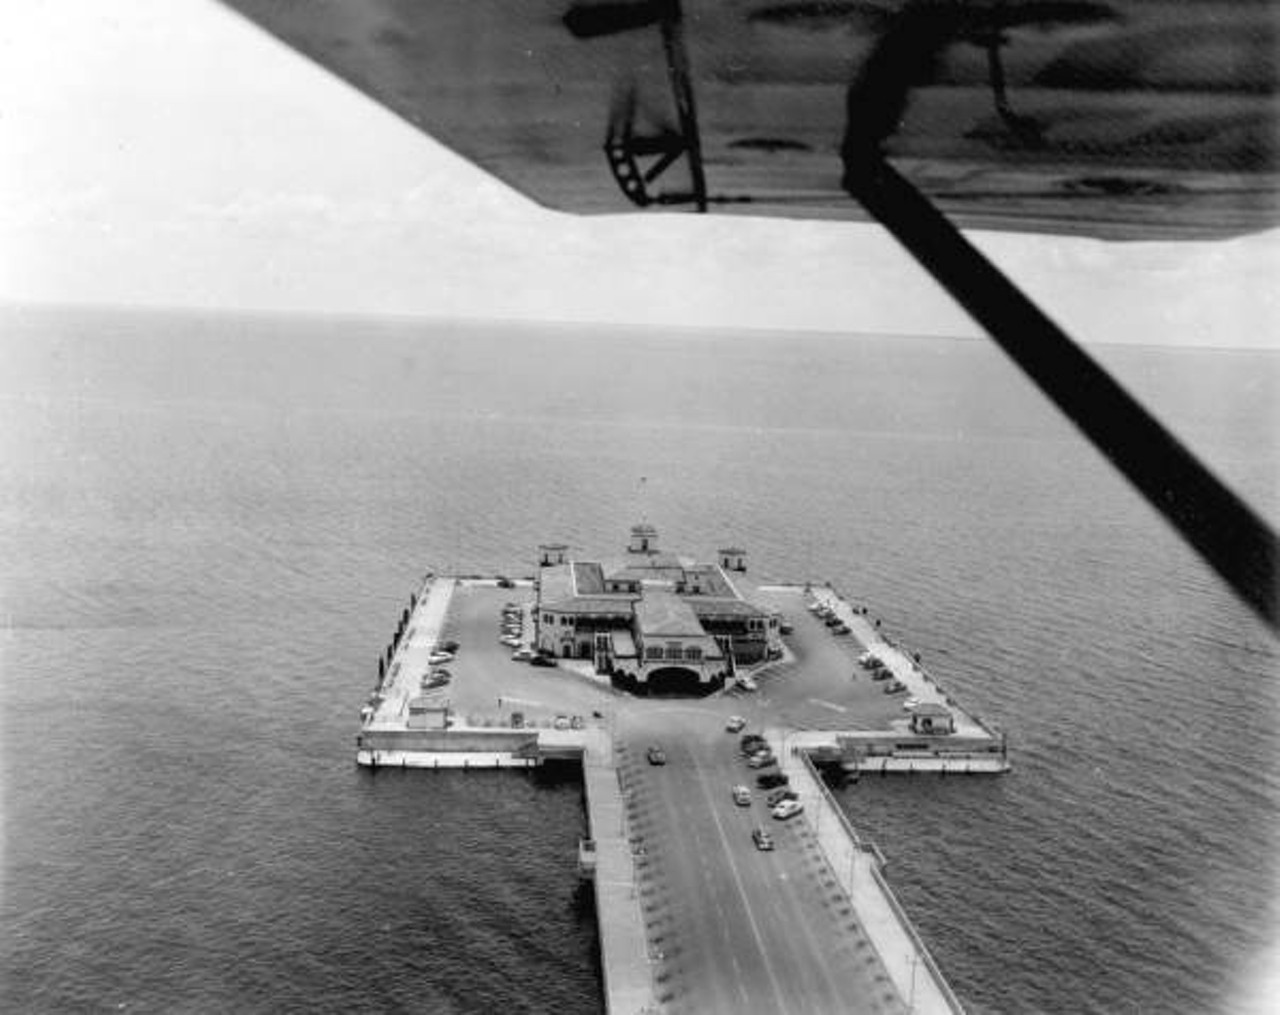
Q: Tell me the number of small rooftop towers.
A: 3